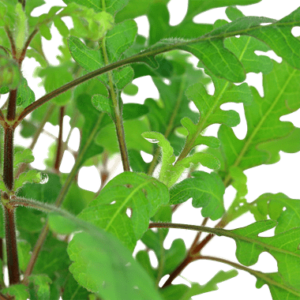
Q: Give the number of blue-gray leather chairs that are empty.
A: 0